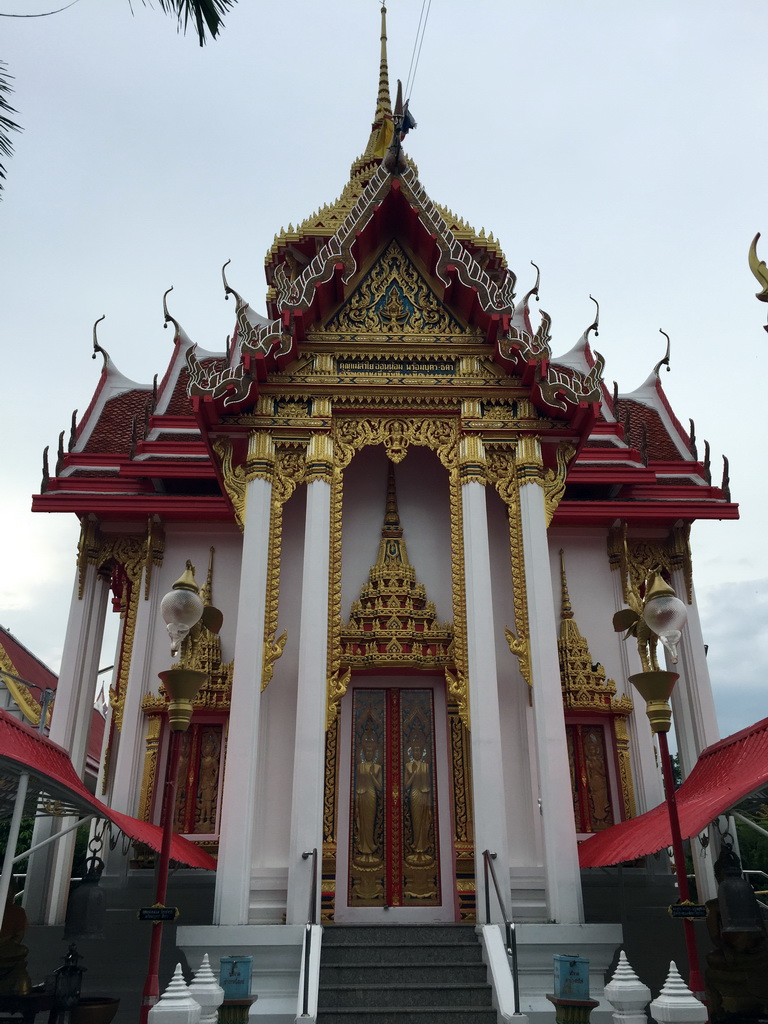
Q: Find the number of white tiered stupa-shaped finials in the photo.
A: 4